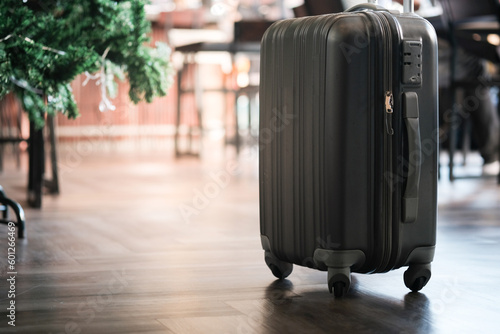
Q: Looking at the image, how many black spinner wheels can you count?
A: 3